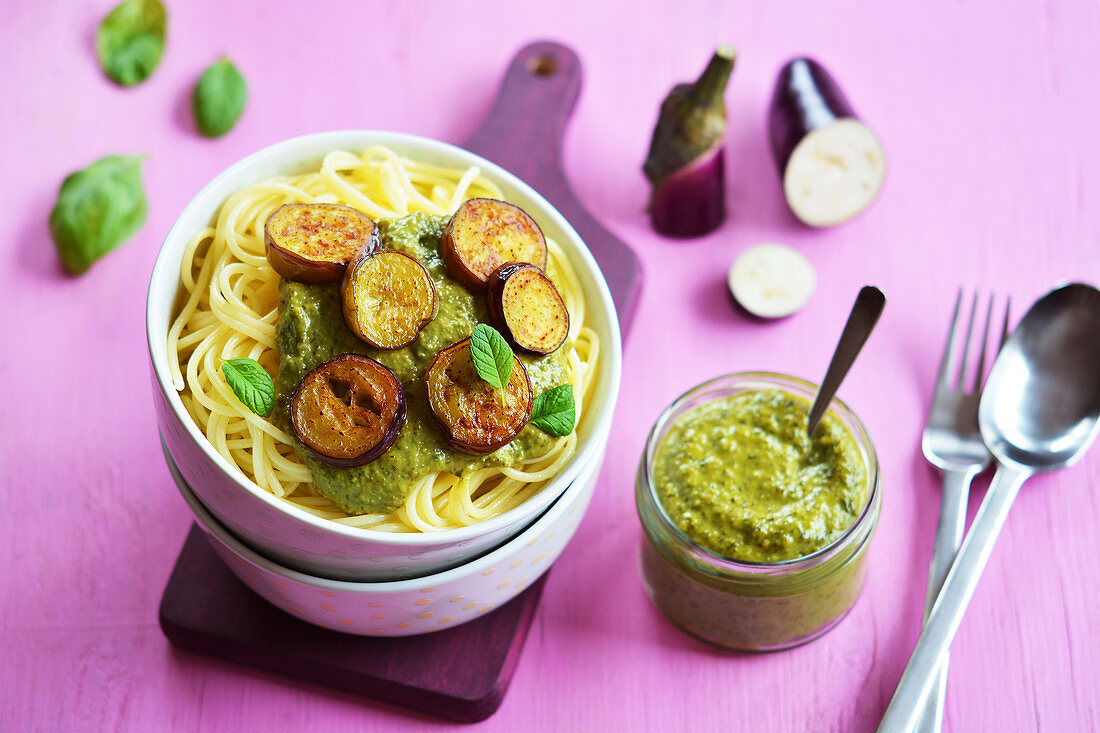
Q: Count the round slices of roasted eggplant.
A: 6